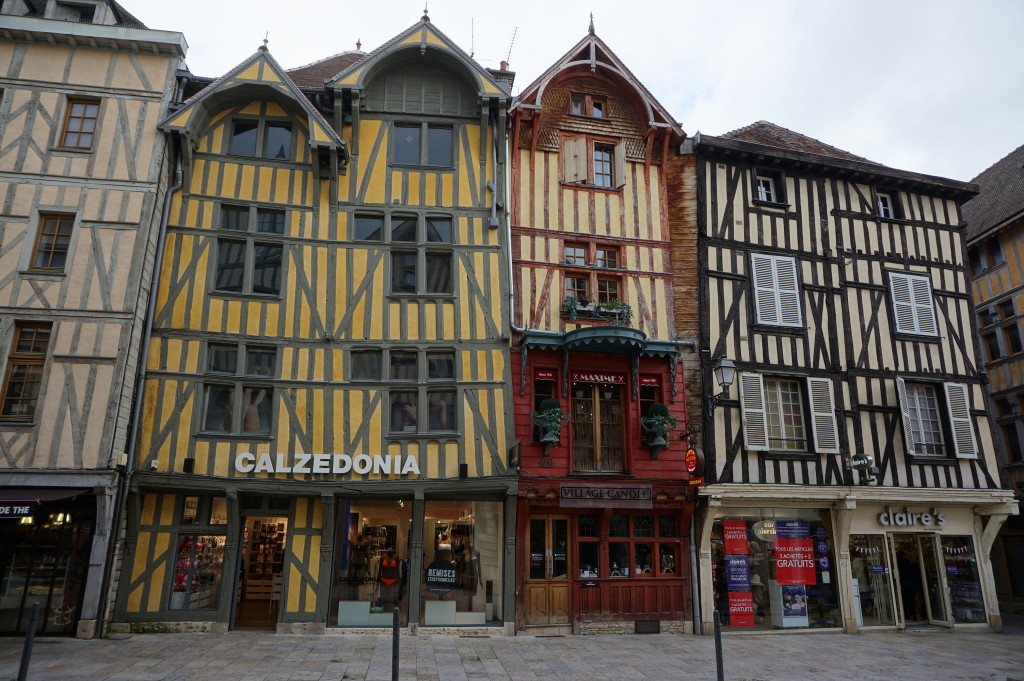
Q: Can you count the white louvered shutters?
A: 8